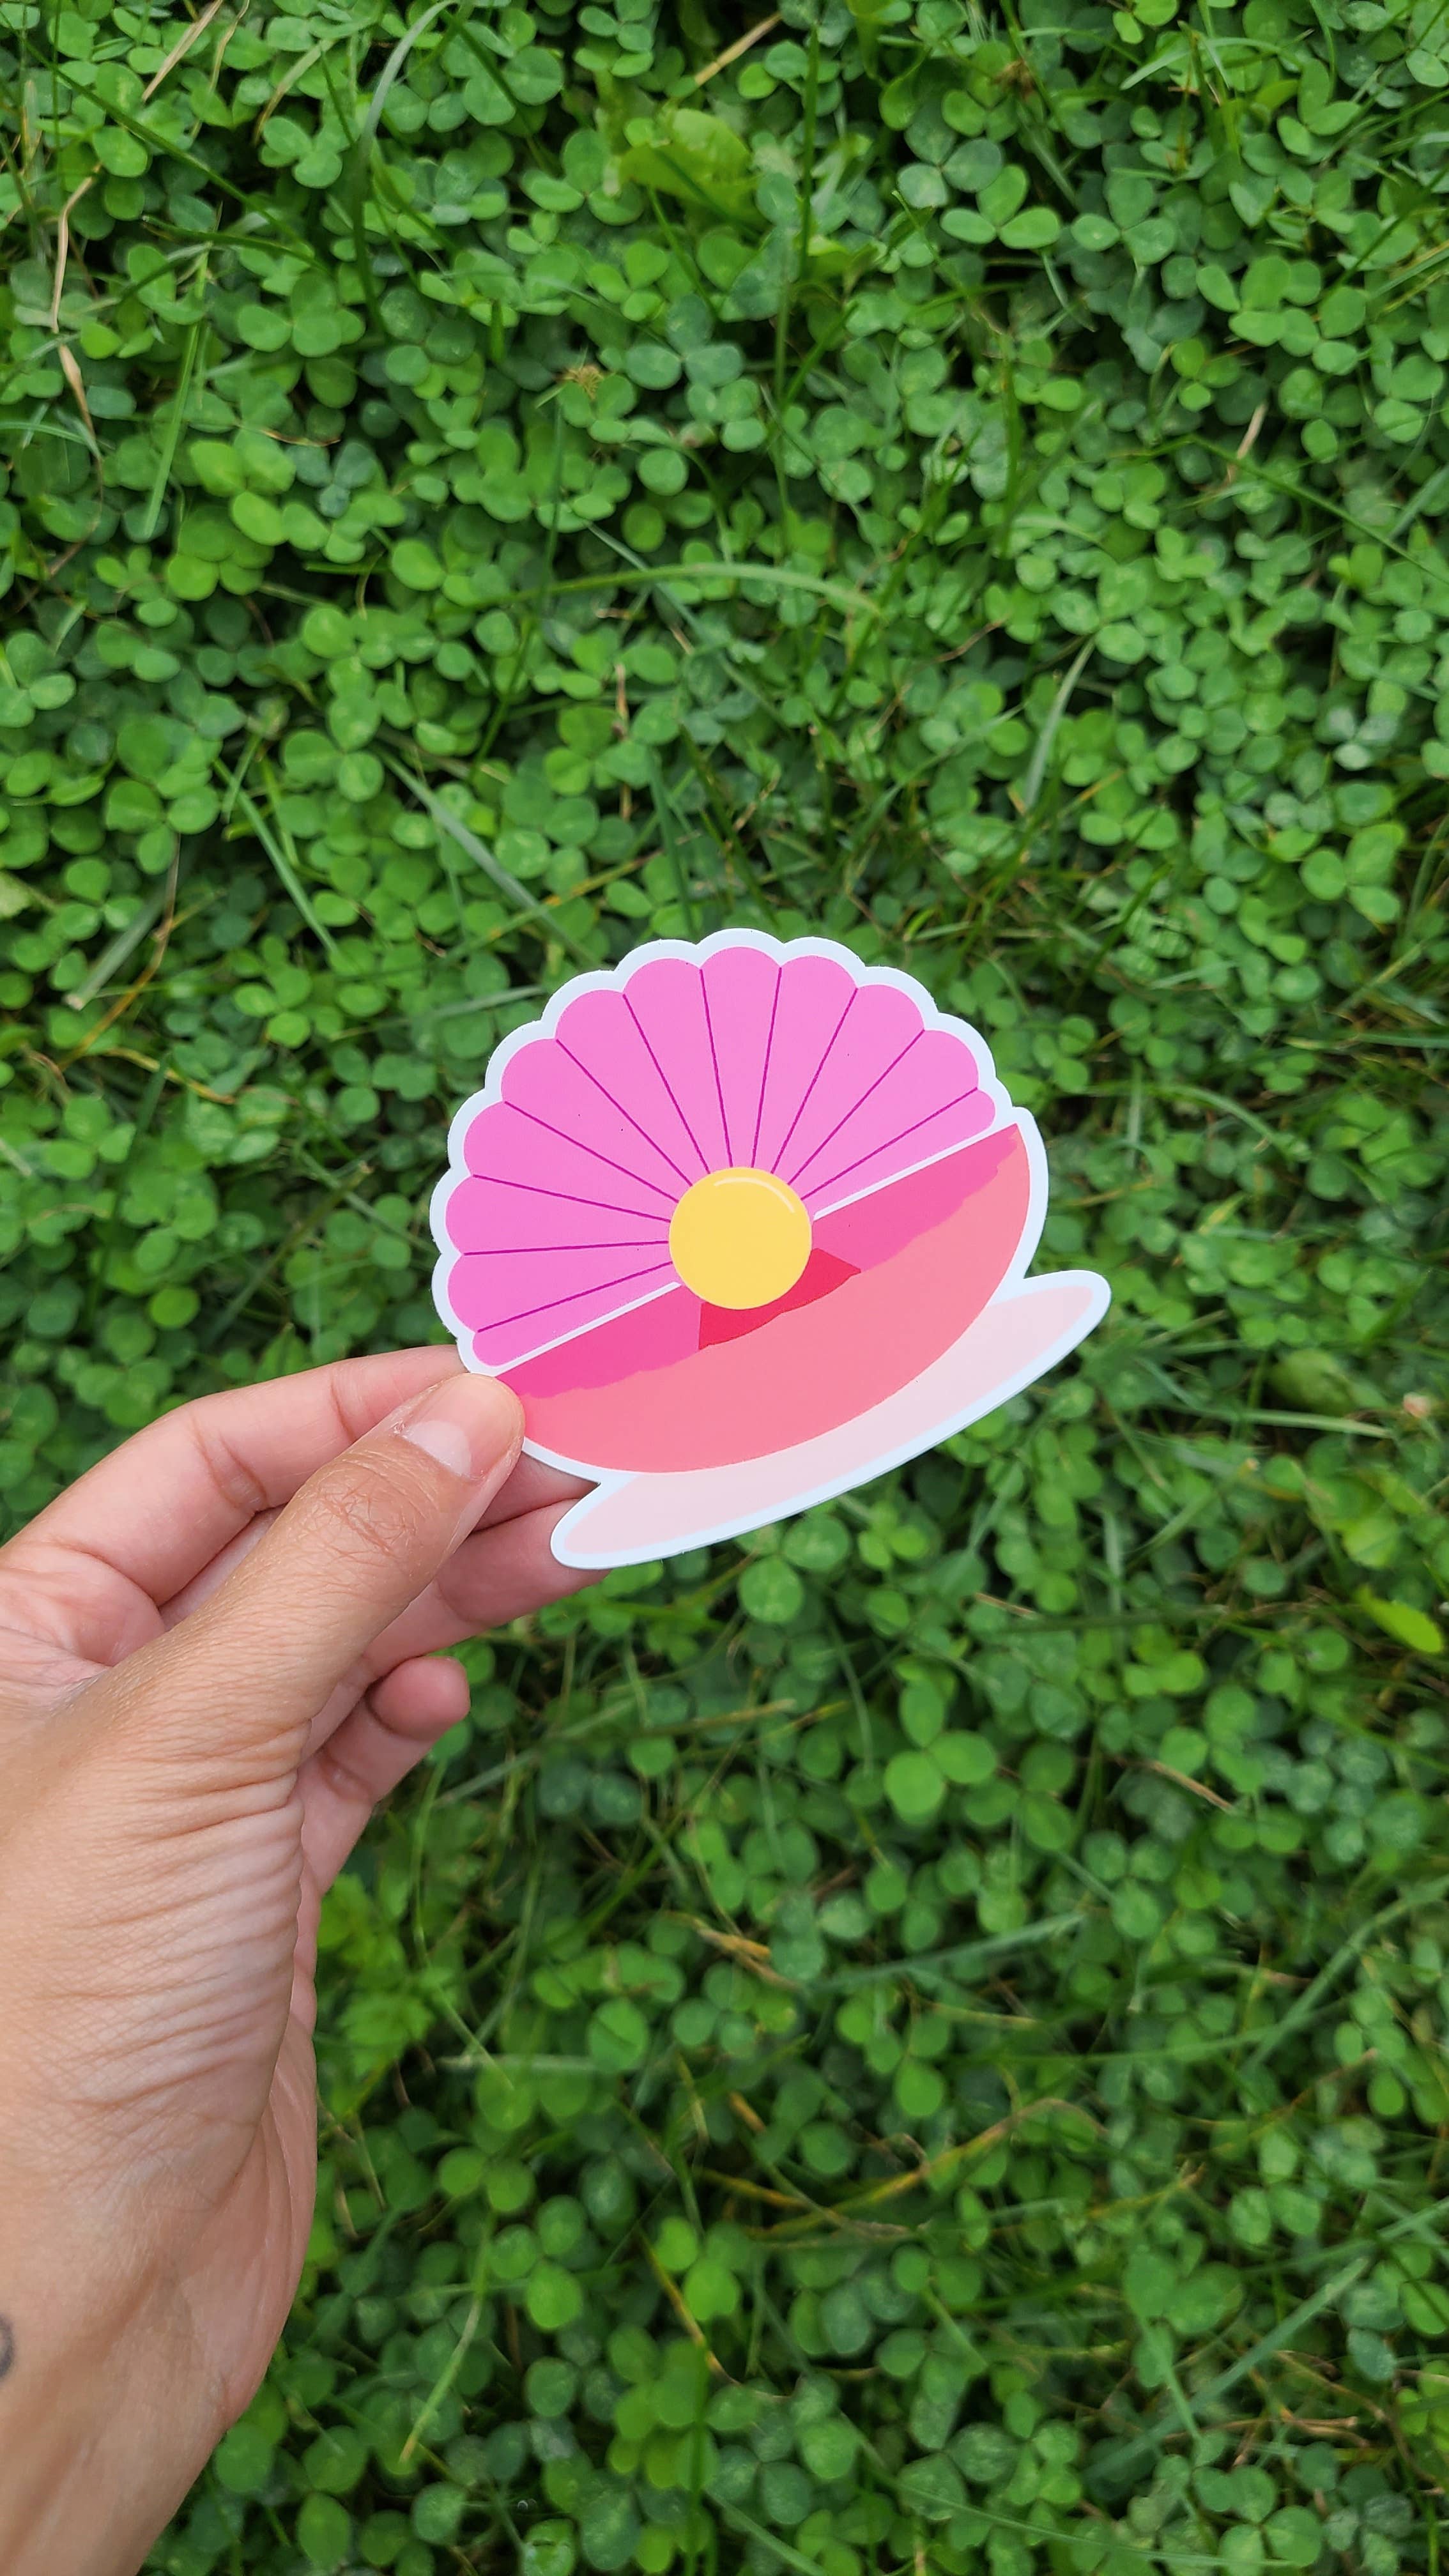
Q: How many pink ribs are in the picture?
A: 12